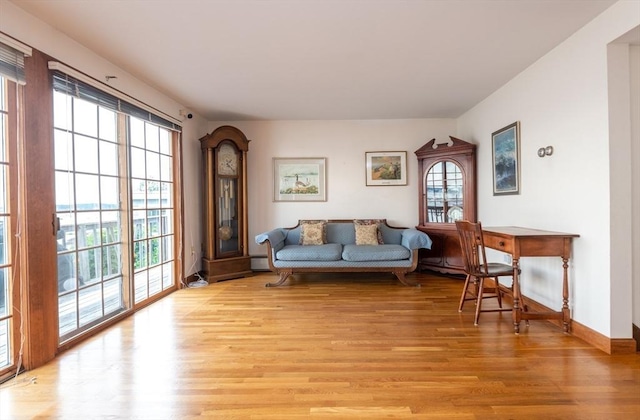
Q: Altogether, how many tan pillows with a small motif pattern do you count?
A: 2